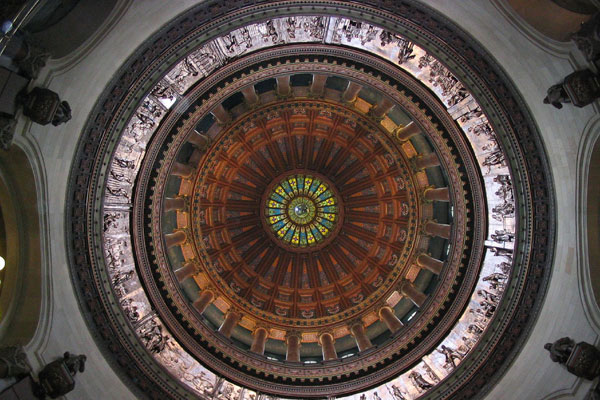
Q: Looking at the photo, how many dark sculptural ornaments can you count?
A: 4